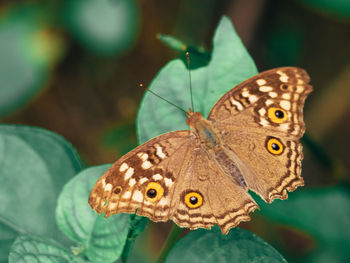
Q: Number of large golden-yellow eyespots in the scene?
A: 4